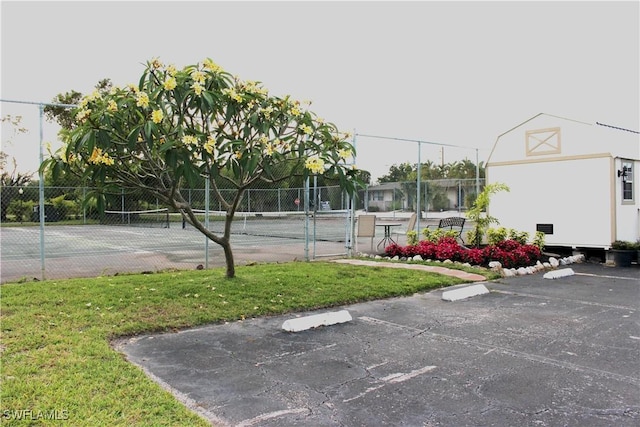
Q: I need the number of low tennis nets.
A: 2